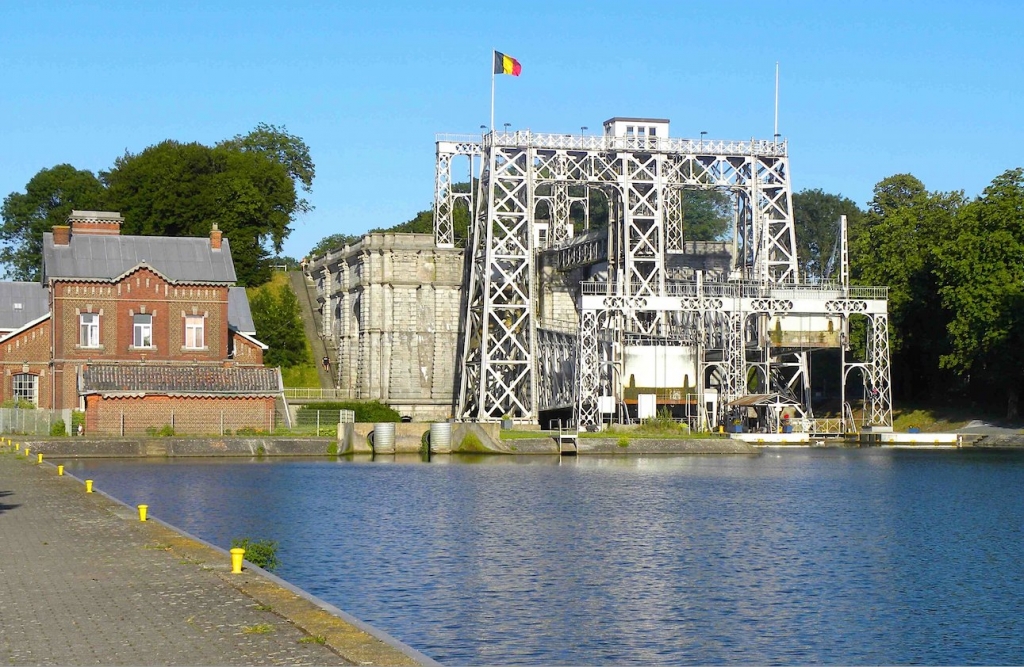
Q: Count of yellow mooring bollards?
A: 9